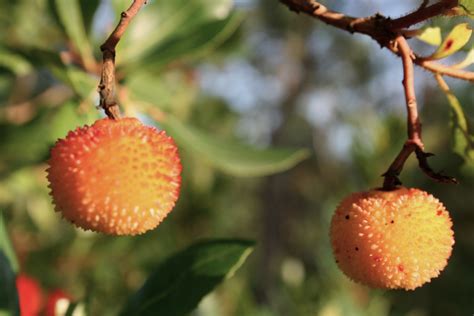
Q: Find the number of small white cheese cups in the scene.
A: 0